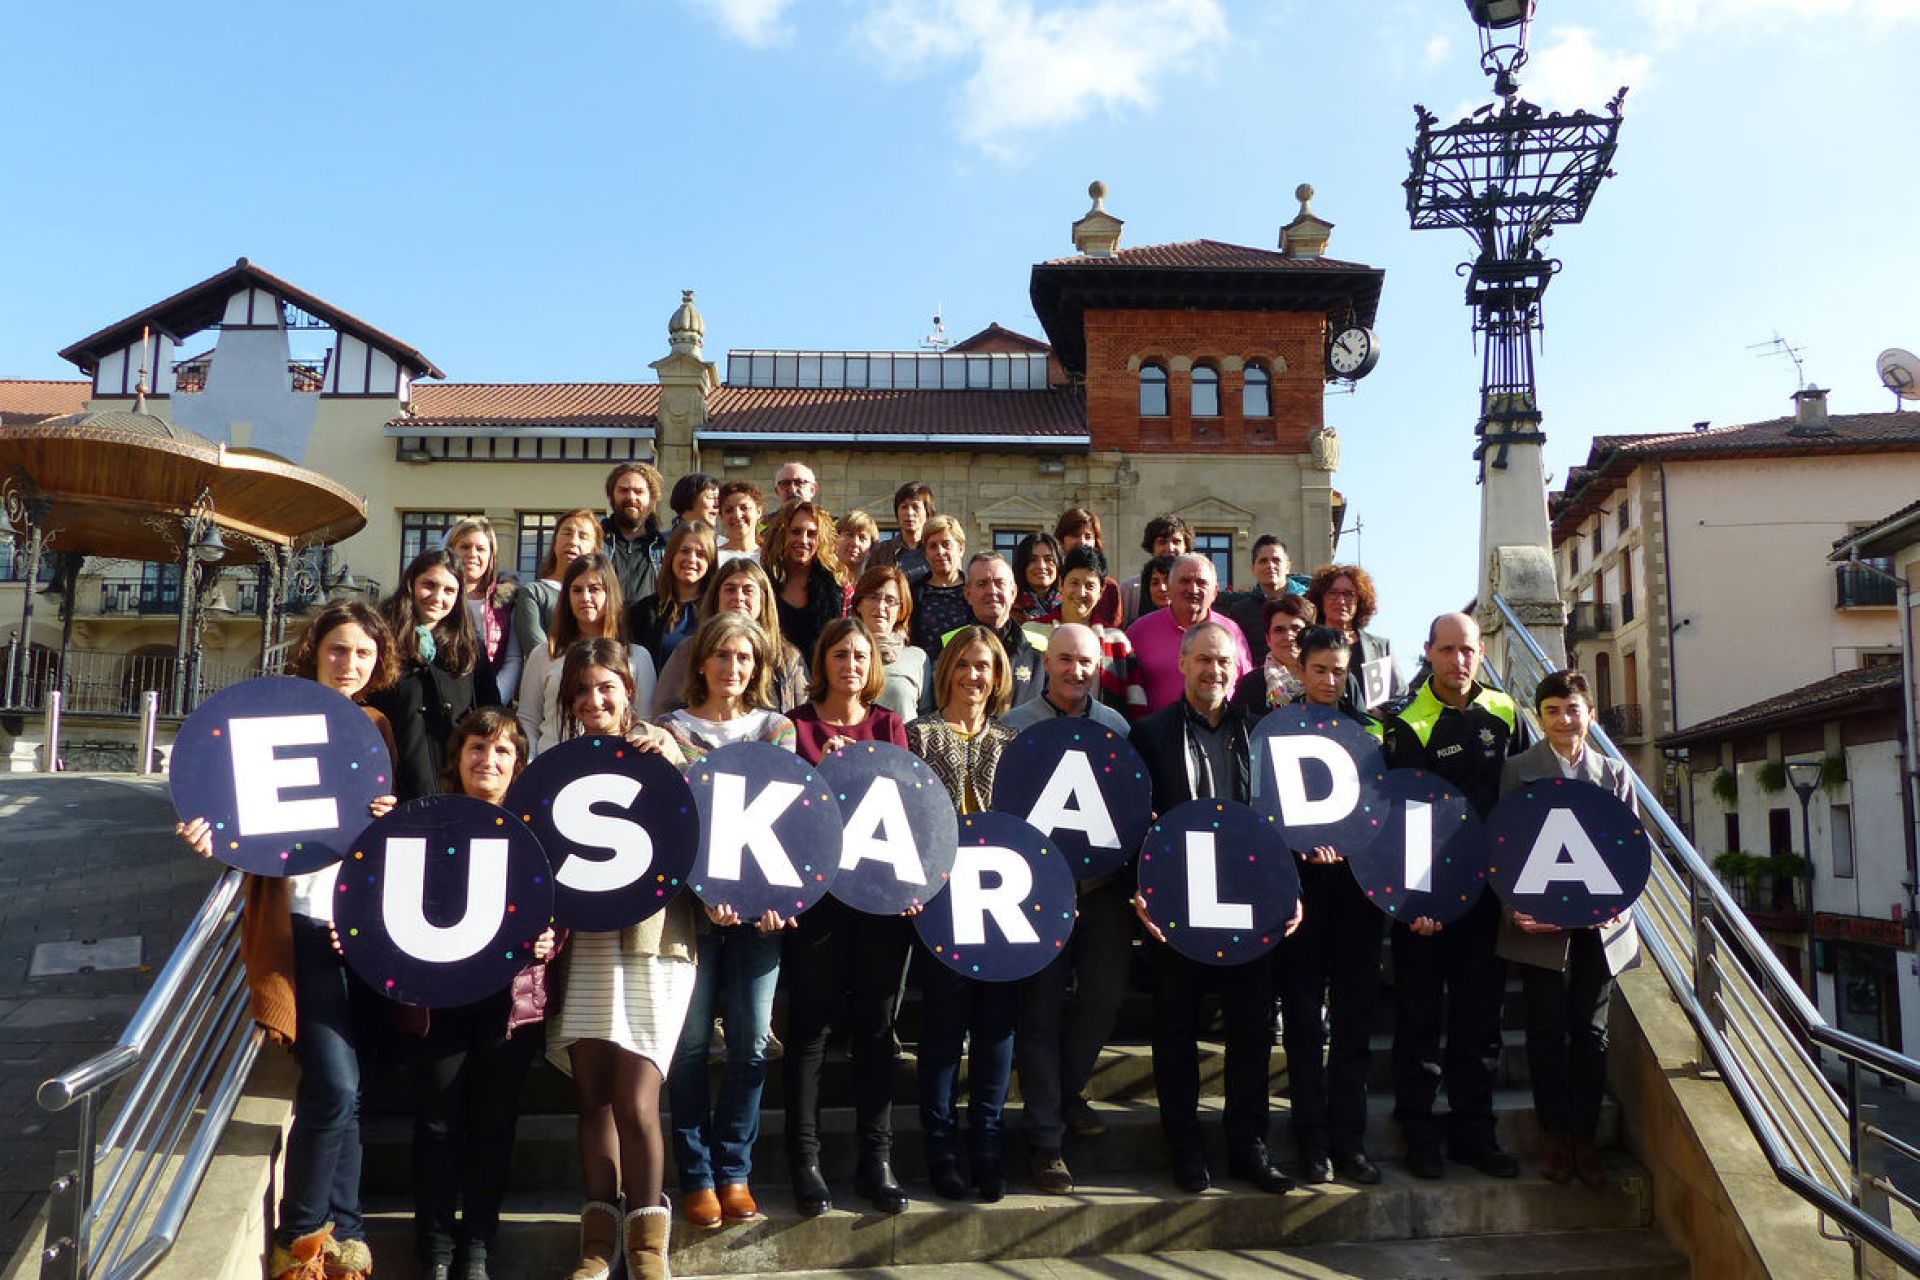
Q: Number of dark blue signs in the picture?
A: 11